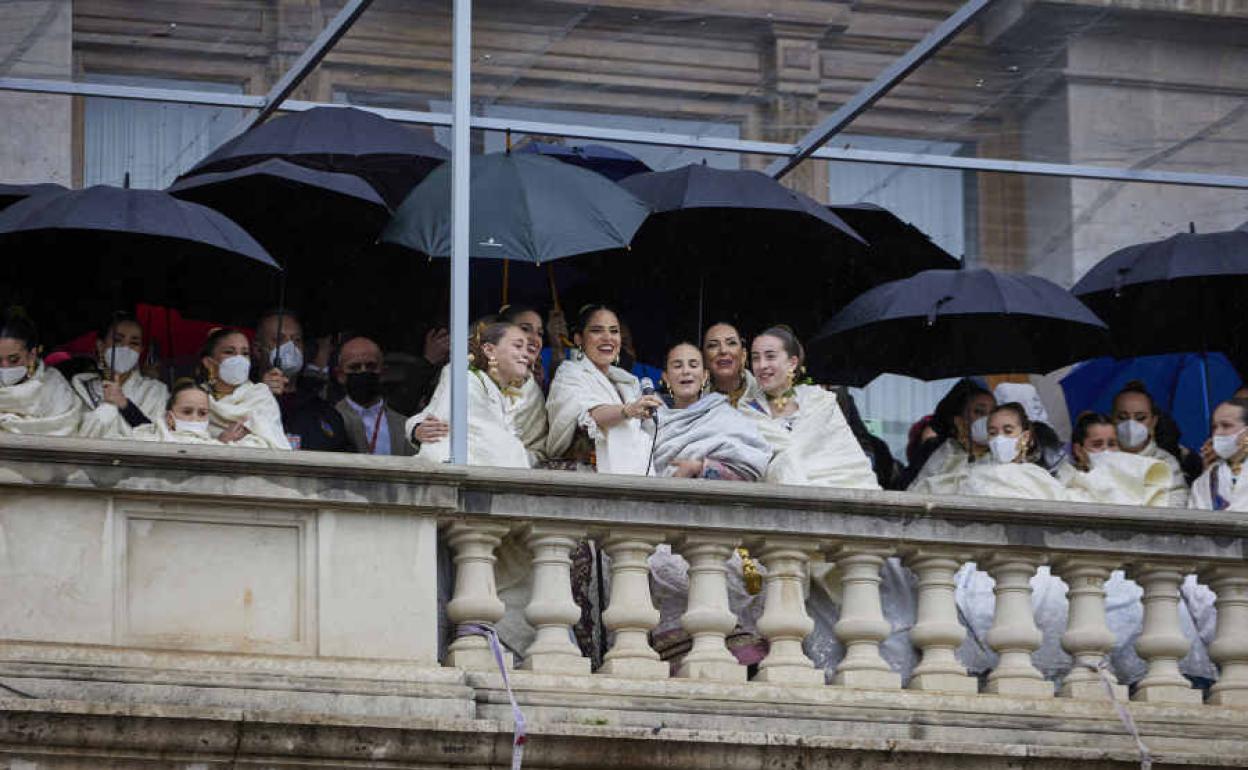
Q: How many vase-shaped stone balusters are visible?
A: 11